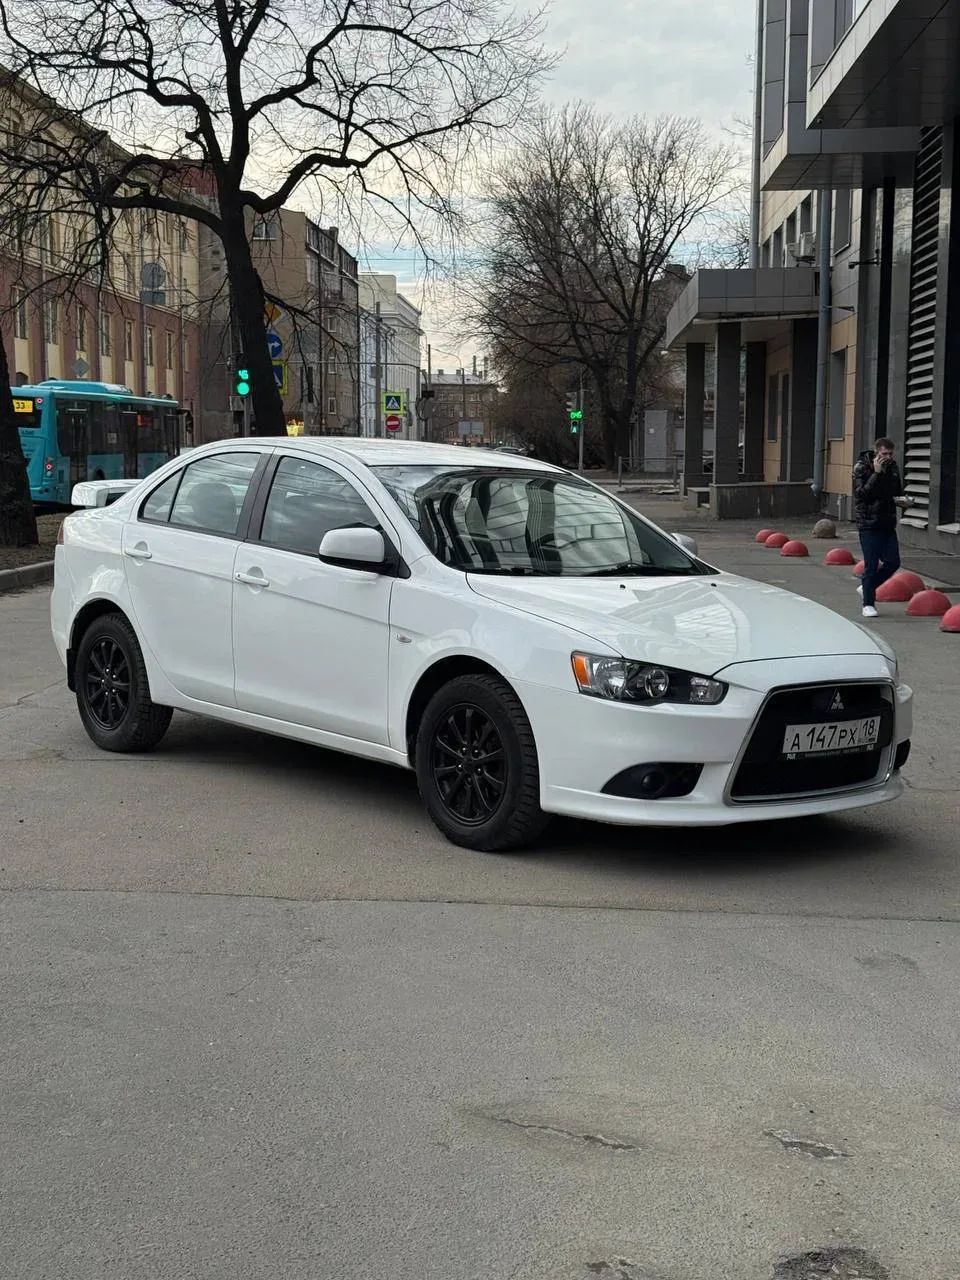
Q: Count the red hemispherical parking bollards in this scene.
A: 9